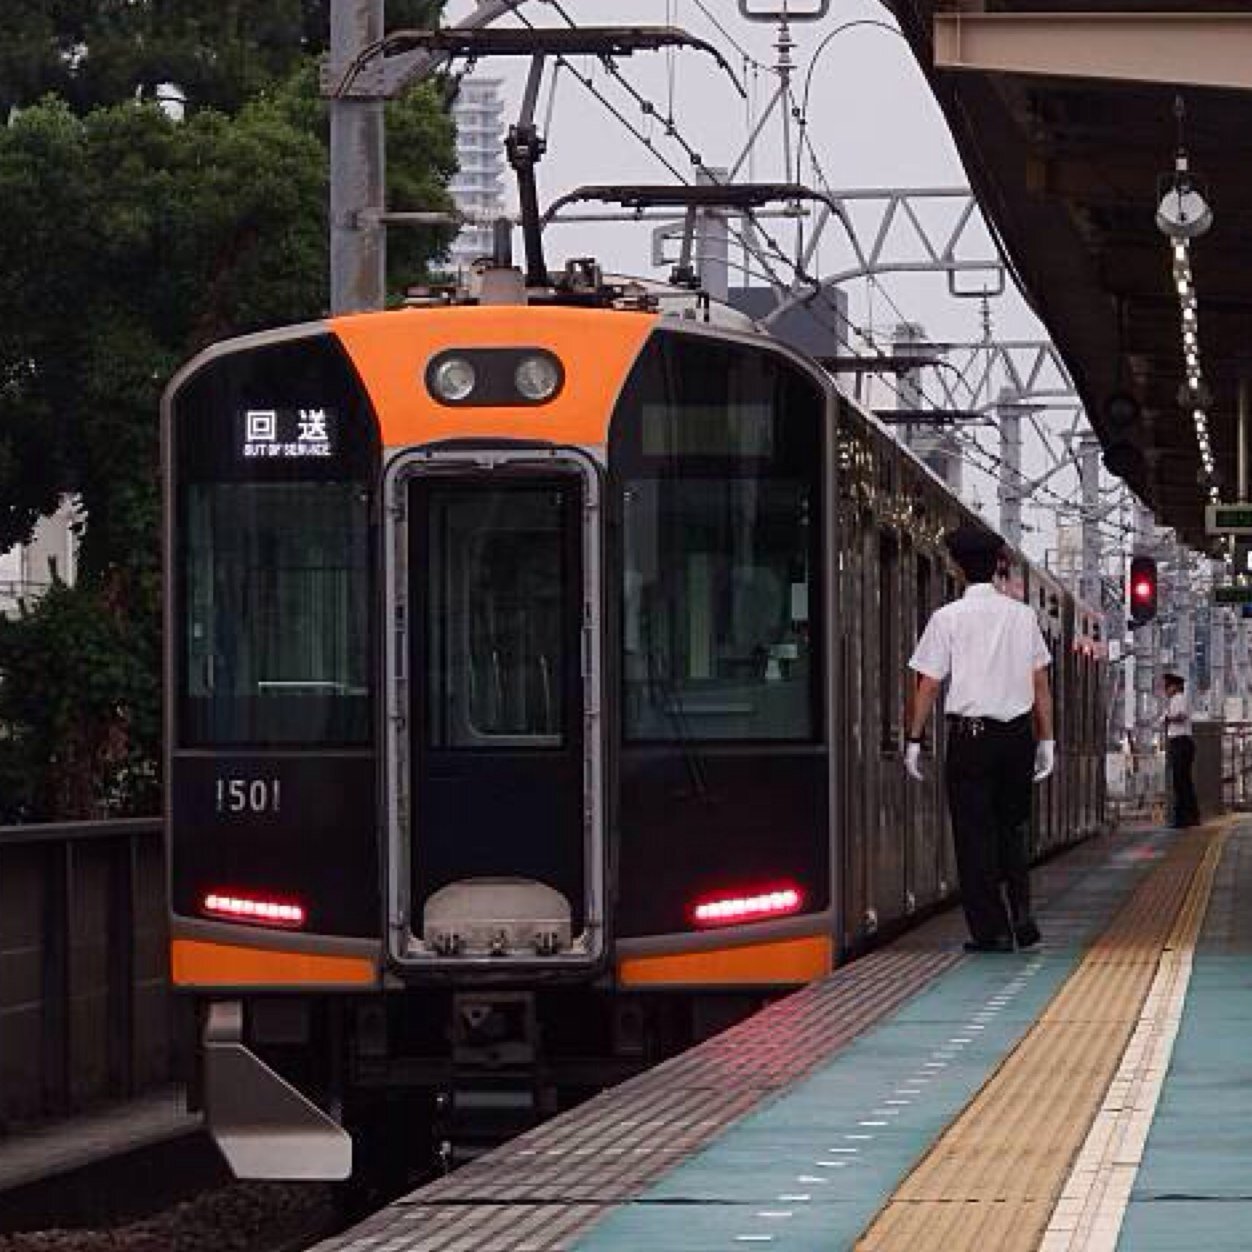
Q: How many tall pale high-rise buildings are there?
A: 1